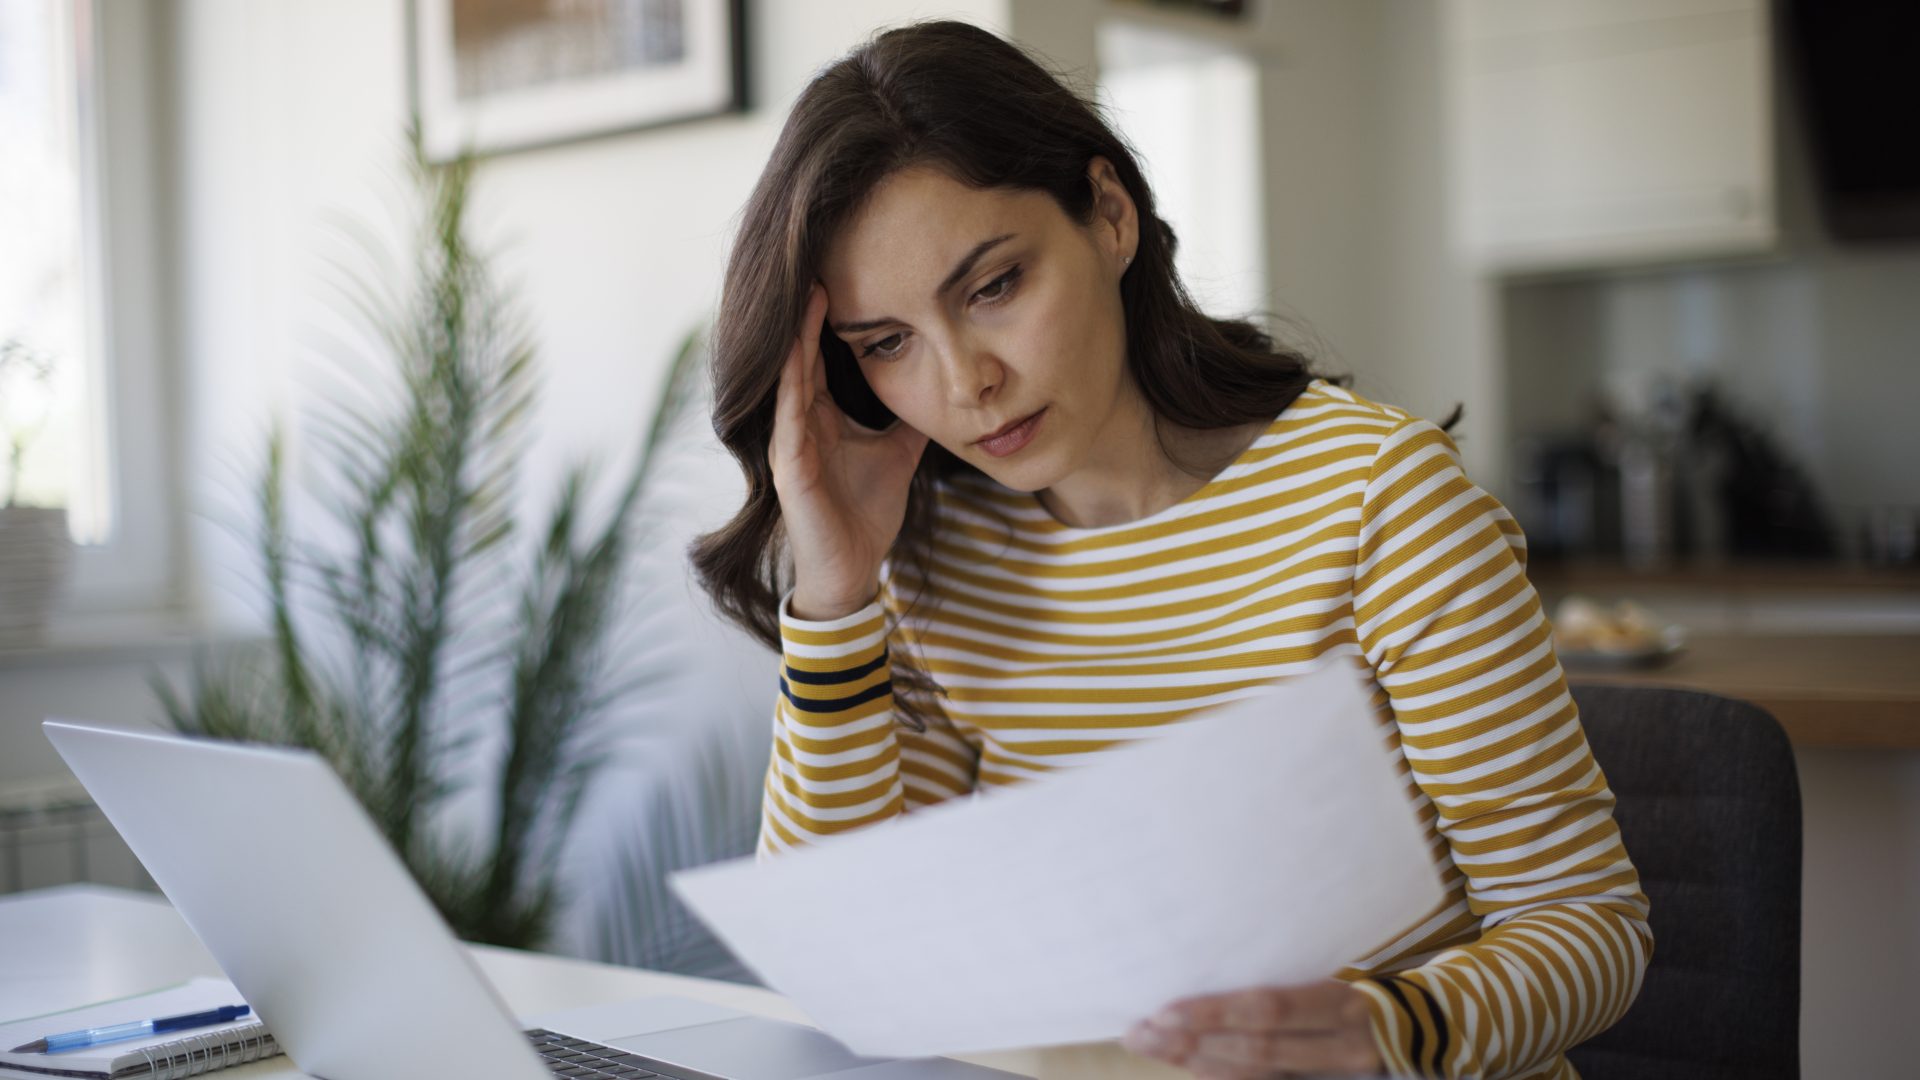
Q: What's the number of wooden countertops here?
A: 2